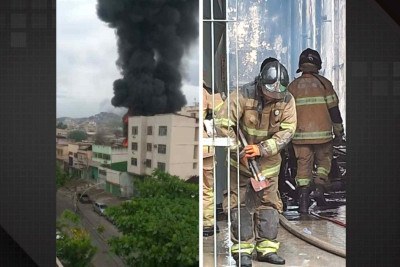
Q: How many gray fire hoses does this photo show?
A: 1